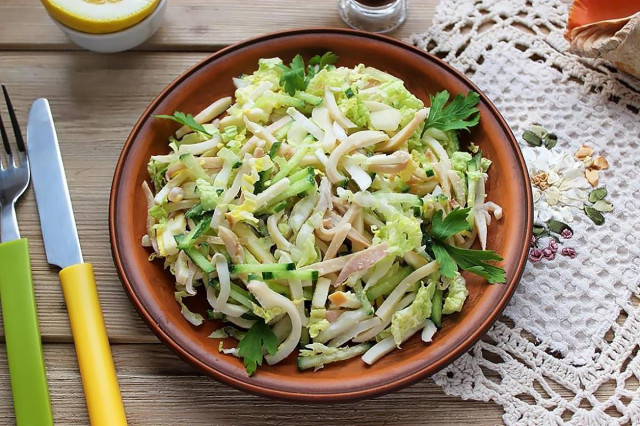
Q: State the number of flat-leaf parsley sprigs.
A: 5